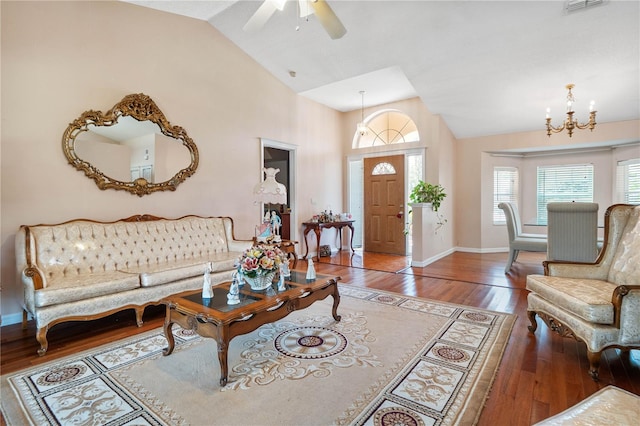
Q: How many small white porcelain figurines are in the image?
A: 6